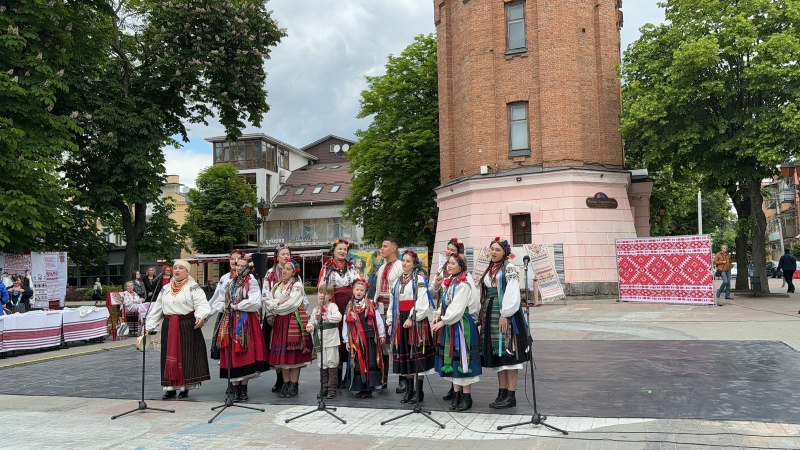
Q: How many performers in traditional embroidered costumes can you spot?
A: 13